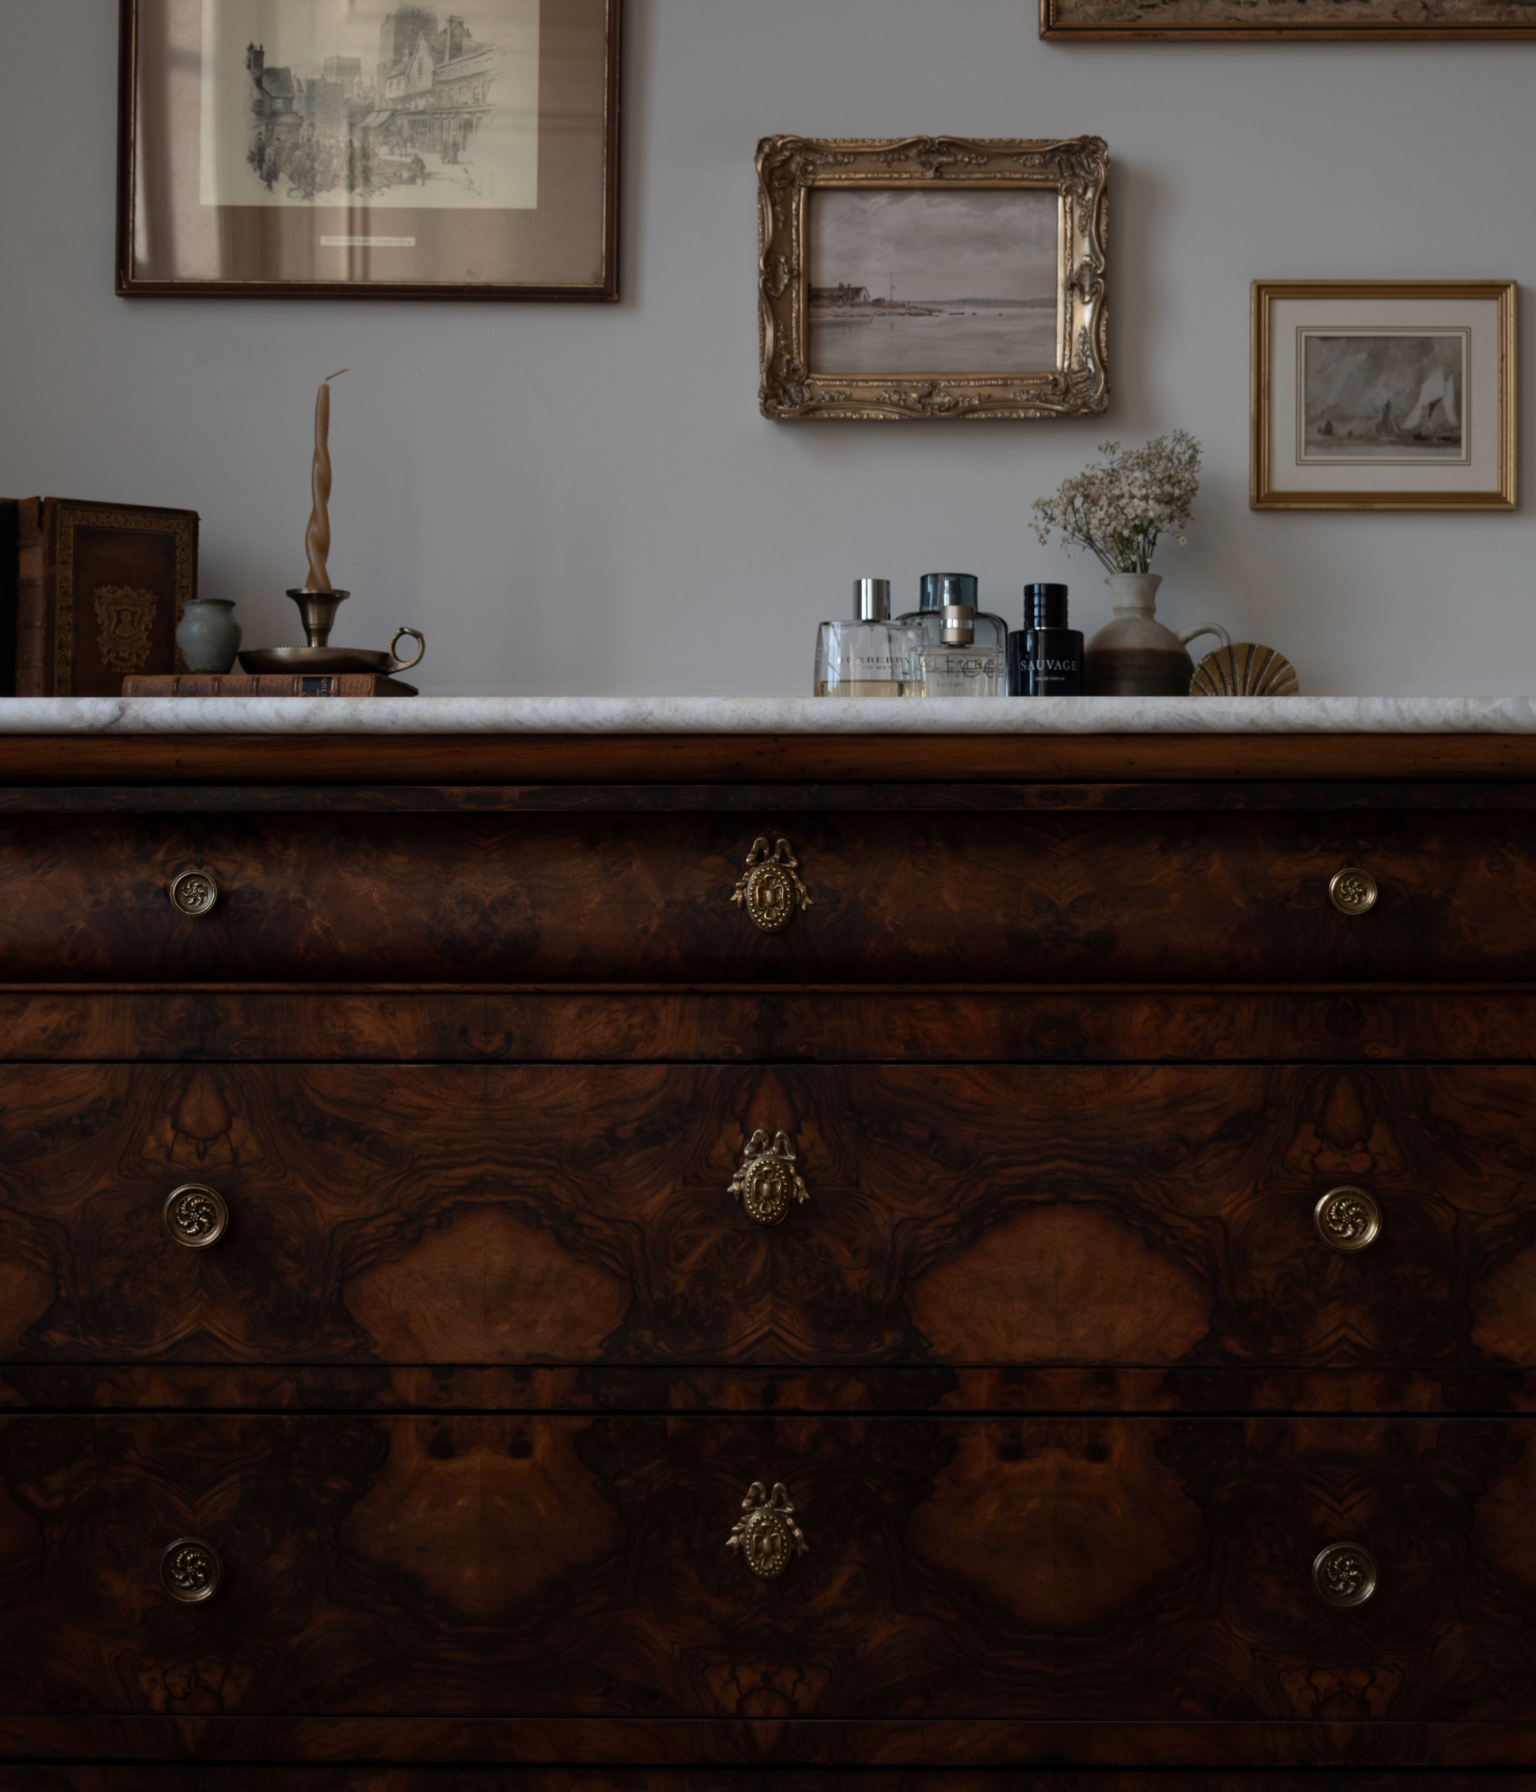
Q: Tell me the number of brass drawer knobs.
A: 6